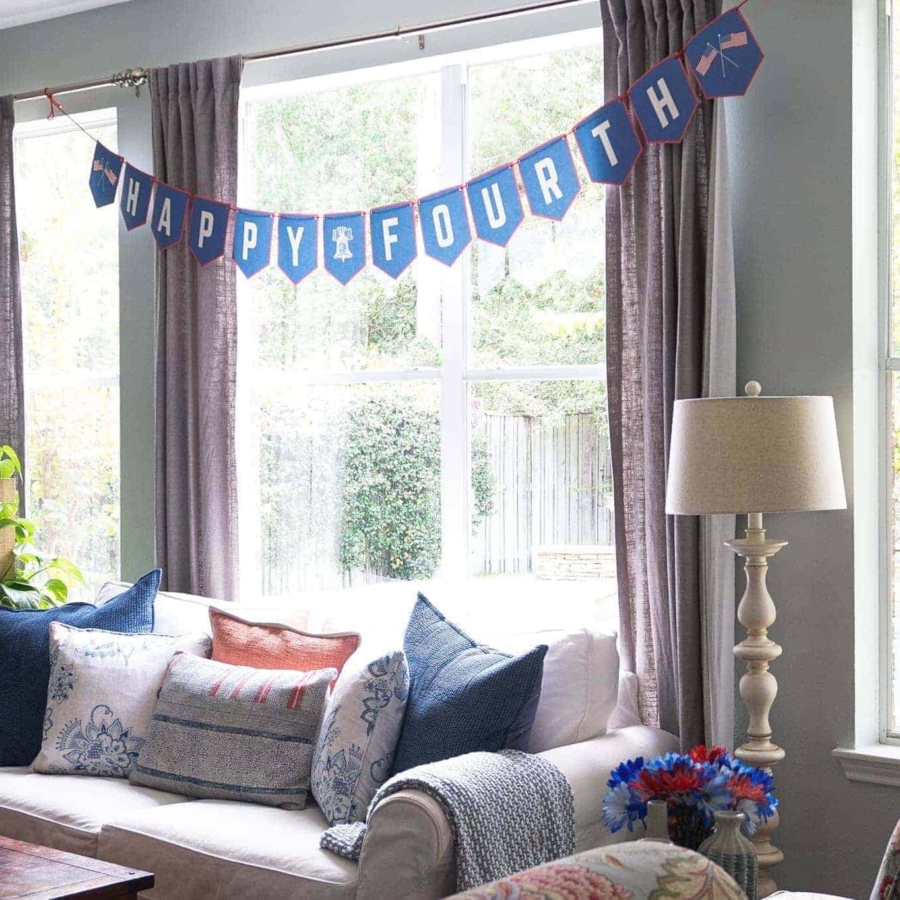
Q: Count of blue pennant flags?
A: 14